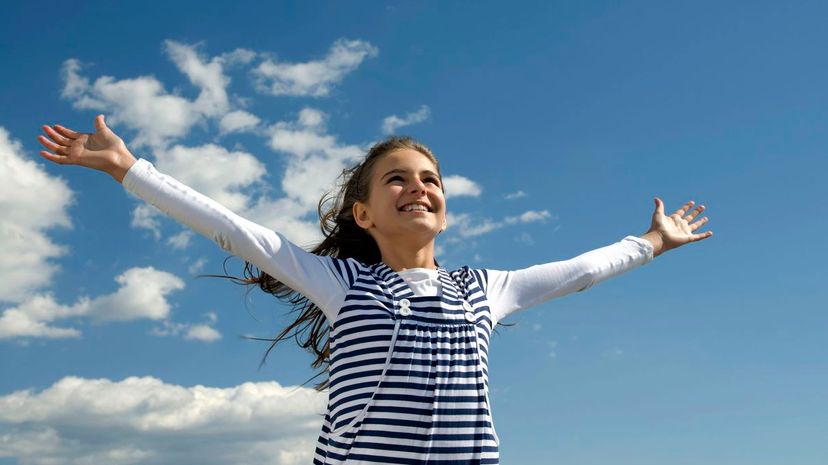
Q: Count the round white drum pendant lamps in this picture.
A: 0